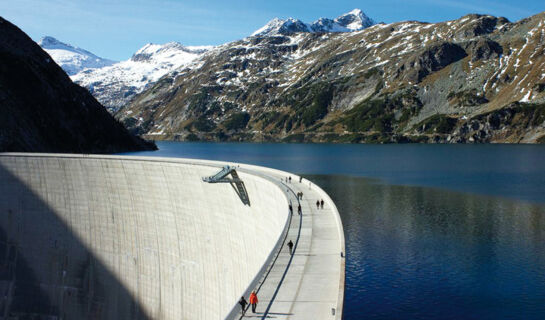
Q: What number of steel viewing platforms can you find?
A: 1